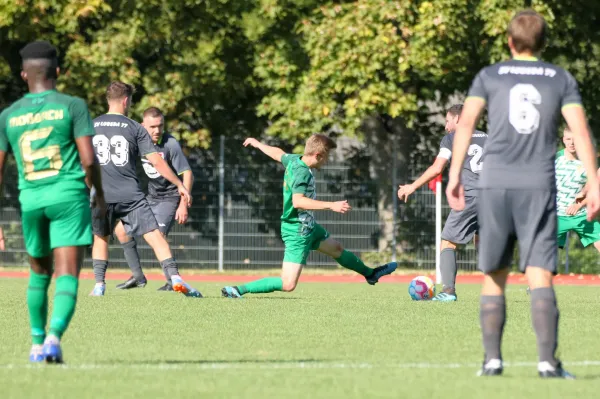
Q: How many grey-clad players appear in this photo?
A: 4